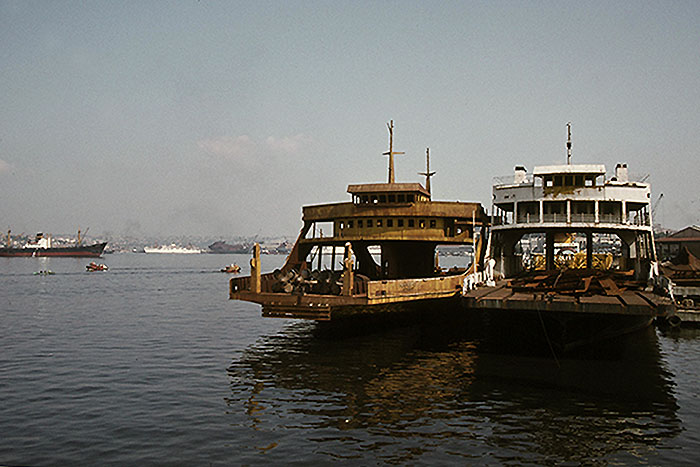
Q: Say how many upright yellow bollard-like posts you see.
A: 2